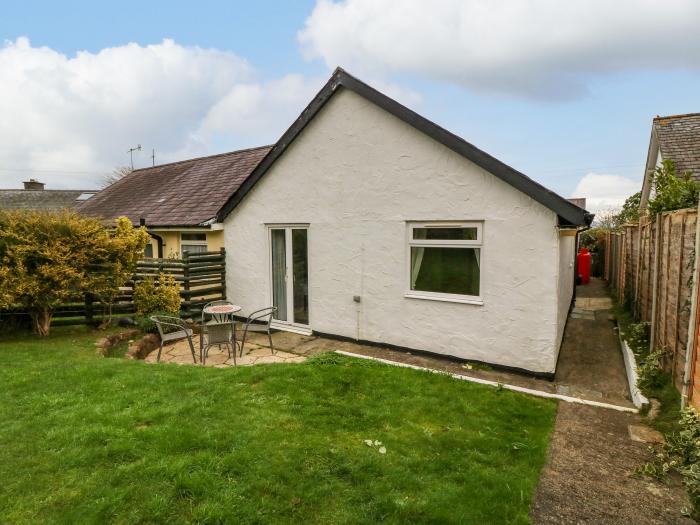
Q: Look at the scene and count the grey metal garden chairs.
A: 4